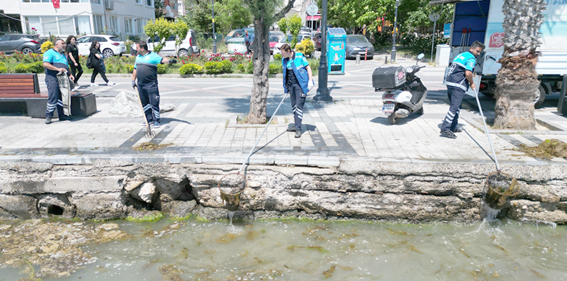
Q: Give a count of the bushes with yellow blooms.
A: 2